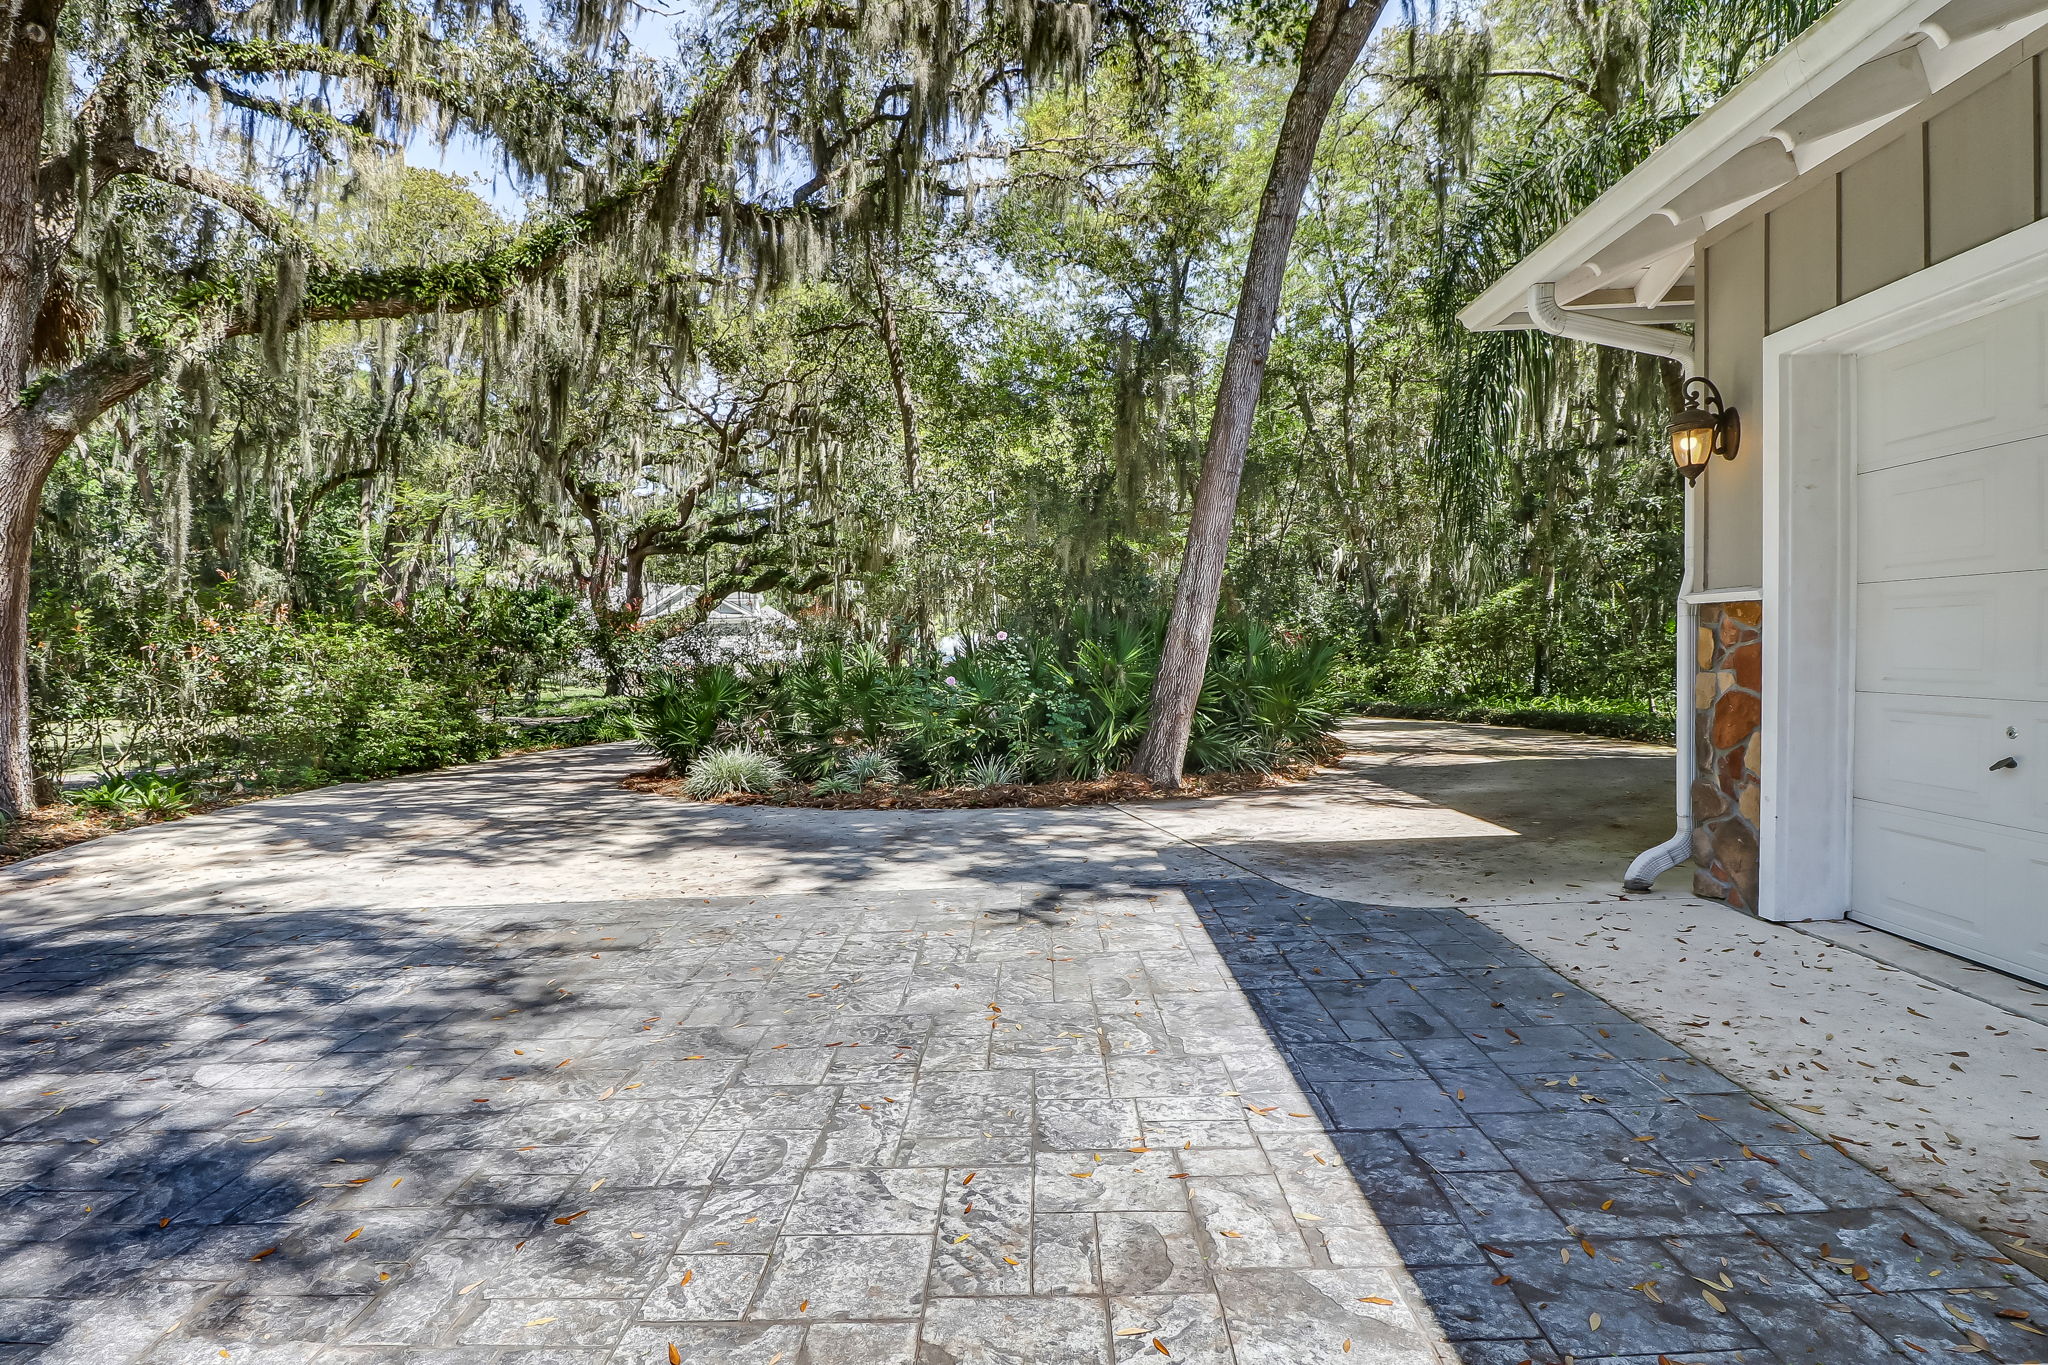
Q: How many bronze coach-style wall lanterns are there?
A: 1